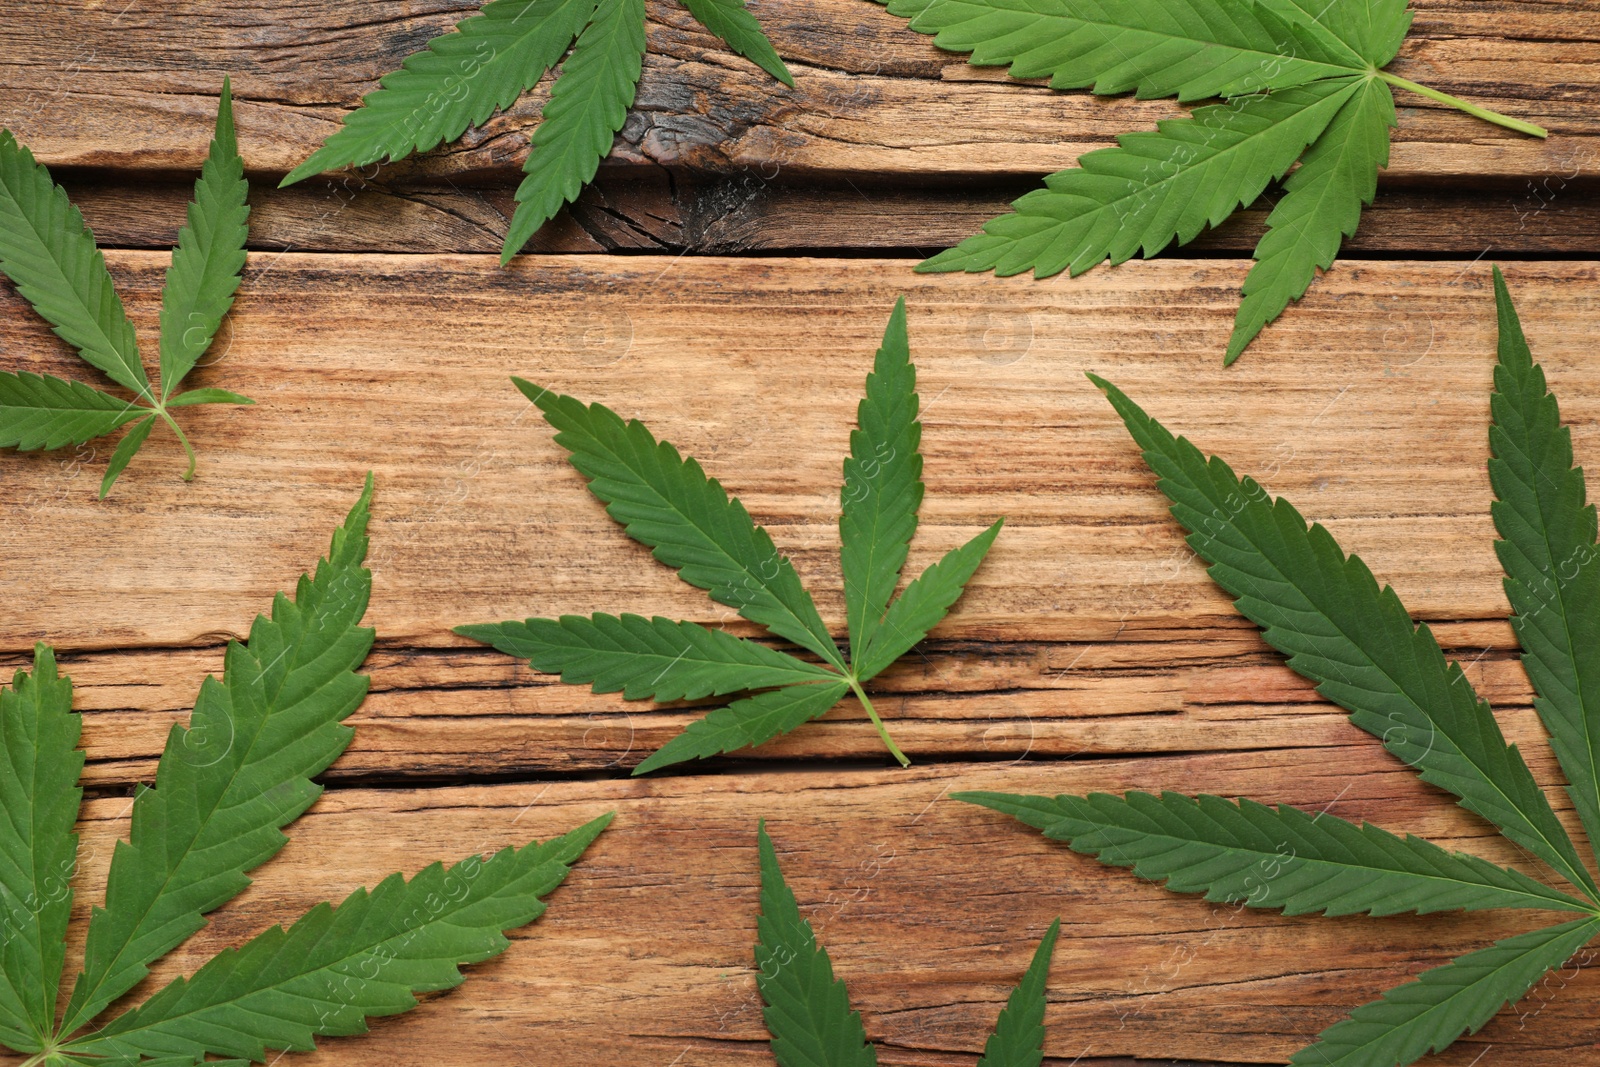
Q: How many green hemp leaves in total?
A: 7